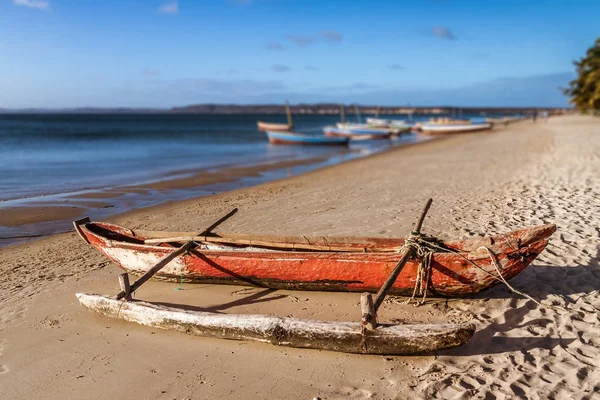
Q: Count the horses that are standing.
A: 0